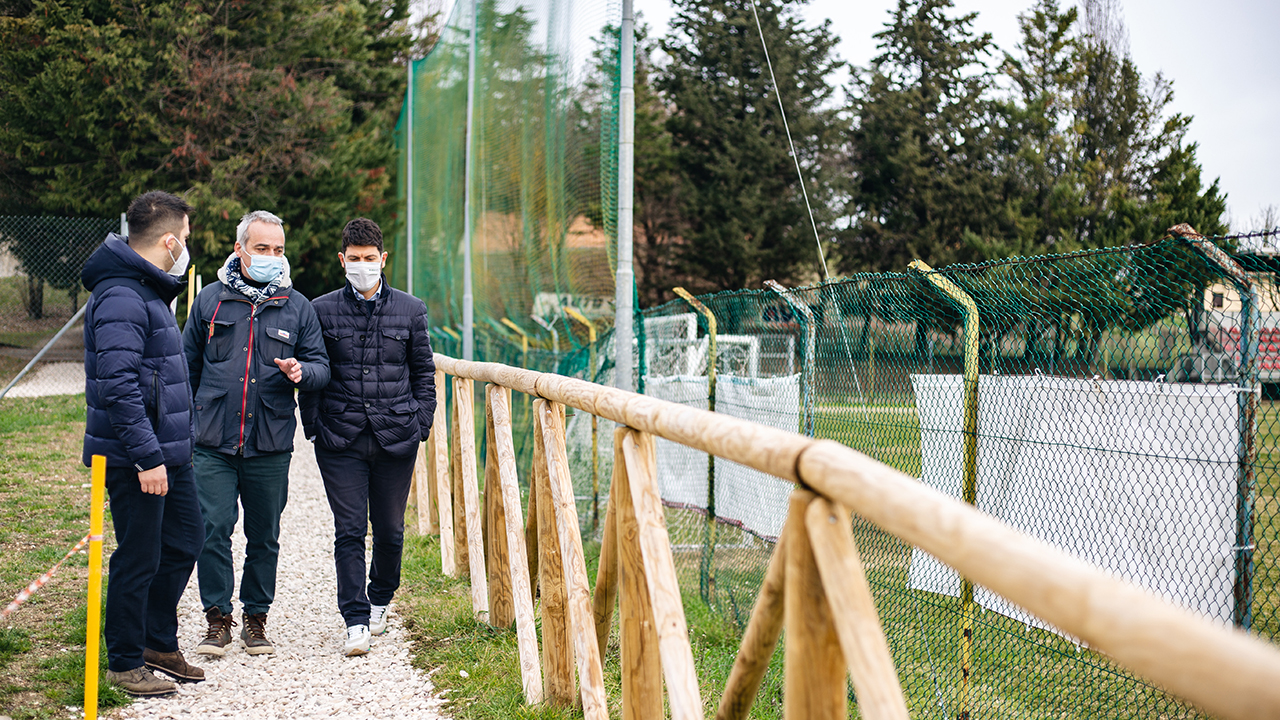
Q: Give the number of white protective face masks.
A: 2